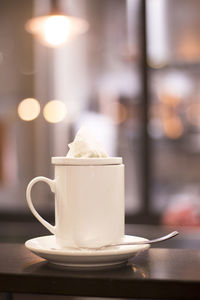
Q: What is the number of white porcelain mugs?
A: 1